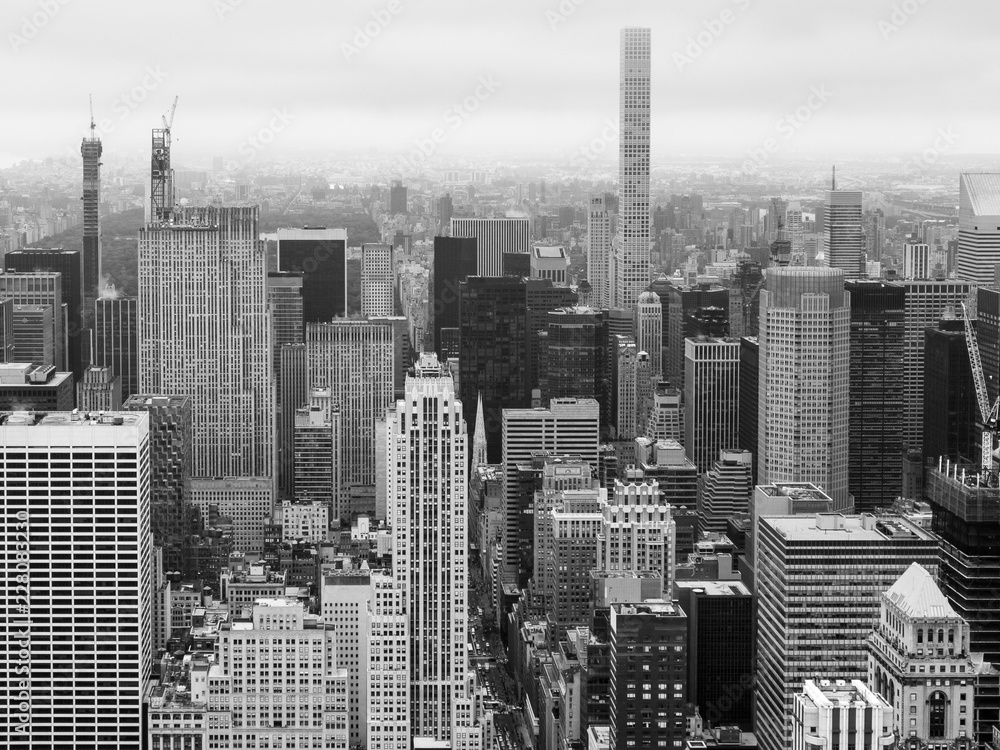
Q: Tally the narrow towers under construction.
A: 2